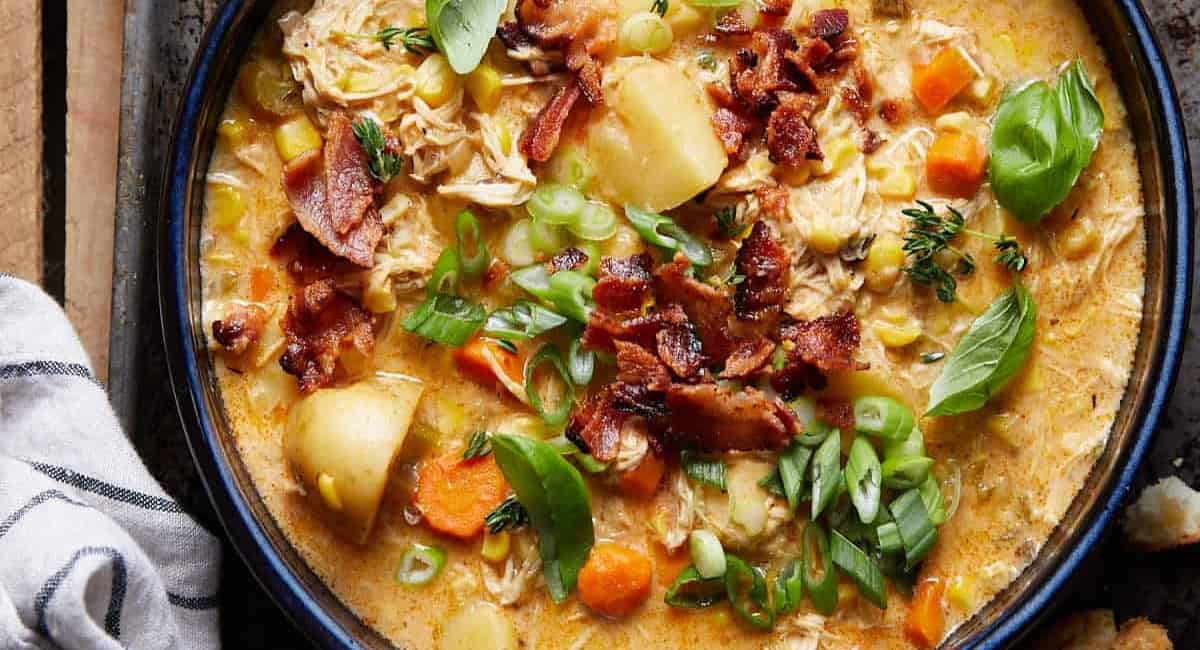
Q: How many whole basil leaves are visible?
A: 4